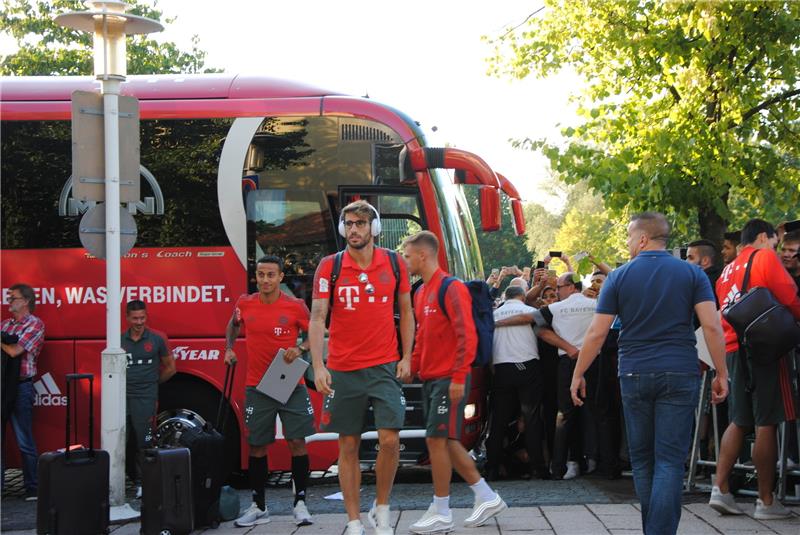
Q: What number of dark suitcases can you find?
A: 3